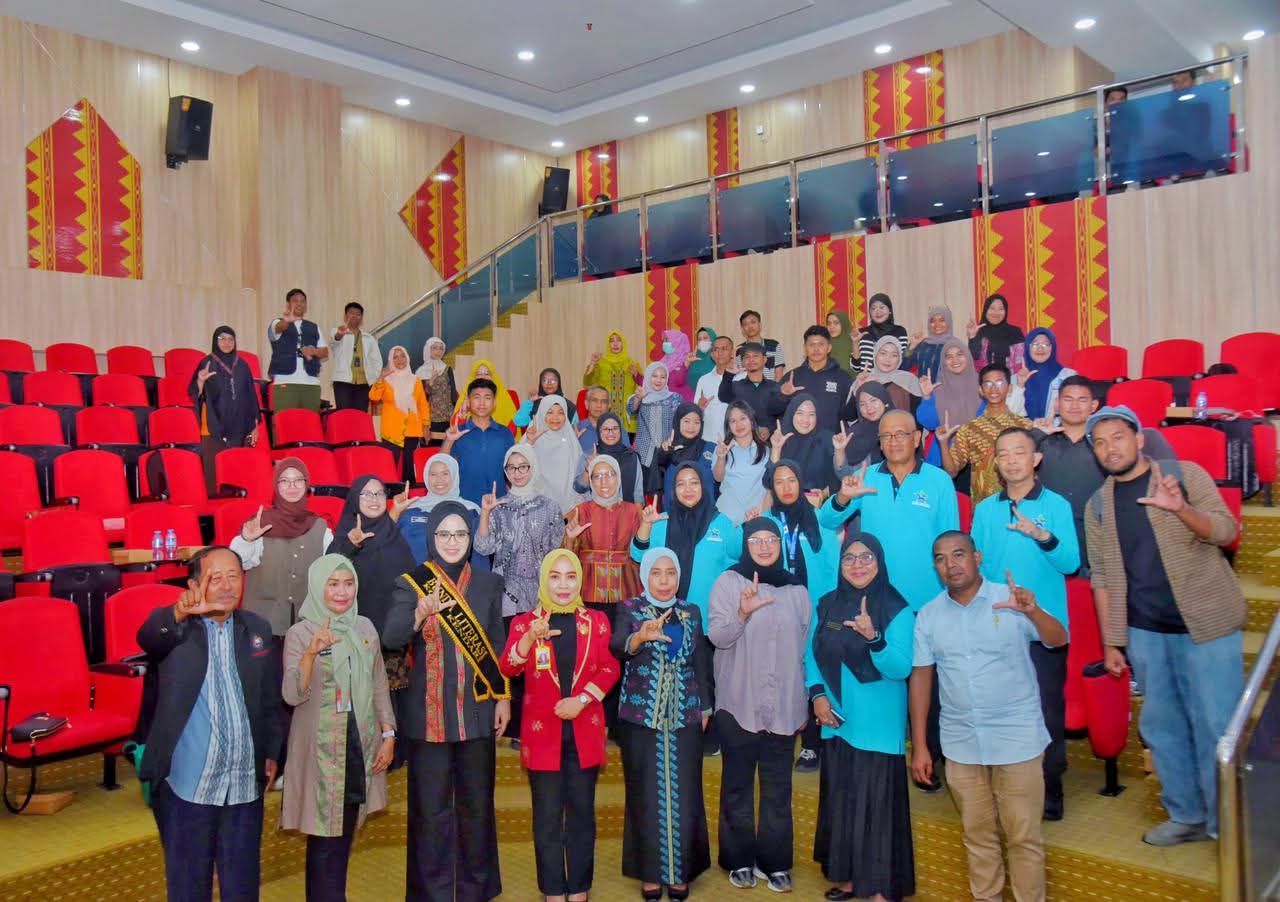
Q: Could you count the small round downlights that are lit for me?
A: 9